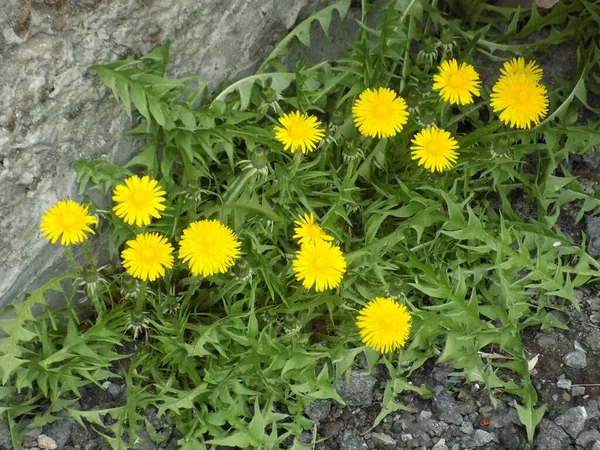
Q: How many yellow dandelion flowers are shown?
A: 13